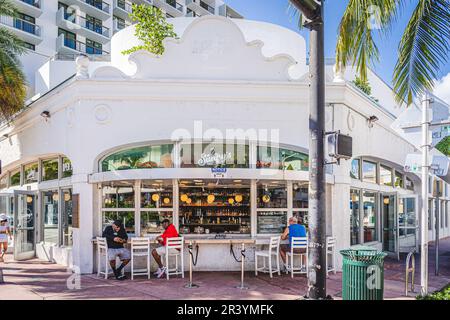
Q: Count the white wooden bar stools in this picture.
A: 6